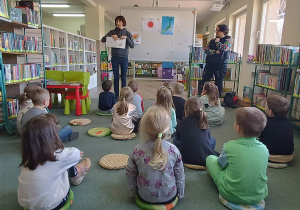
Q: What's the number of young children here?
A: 15